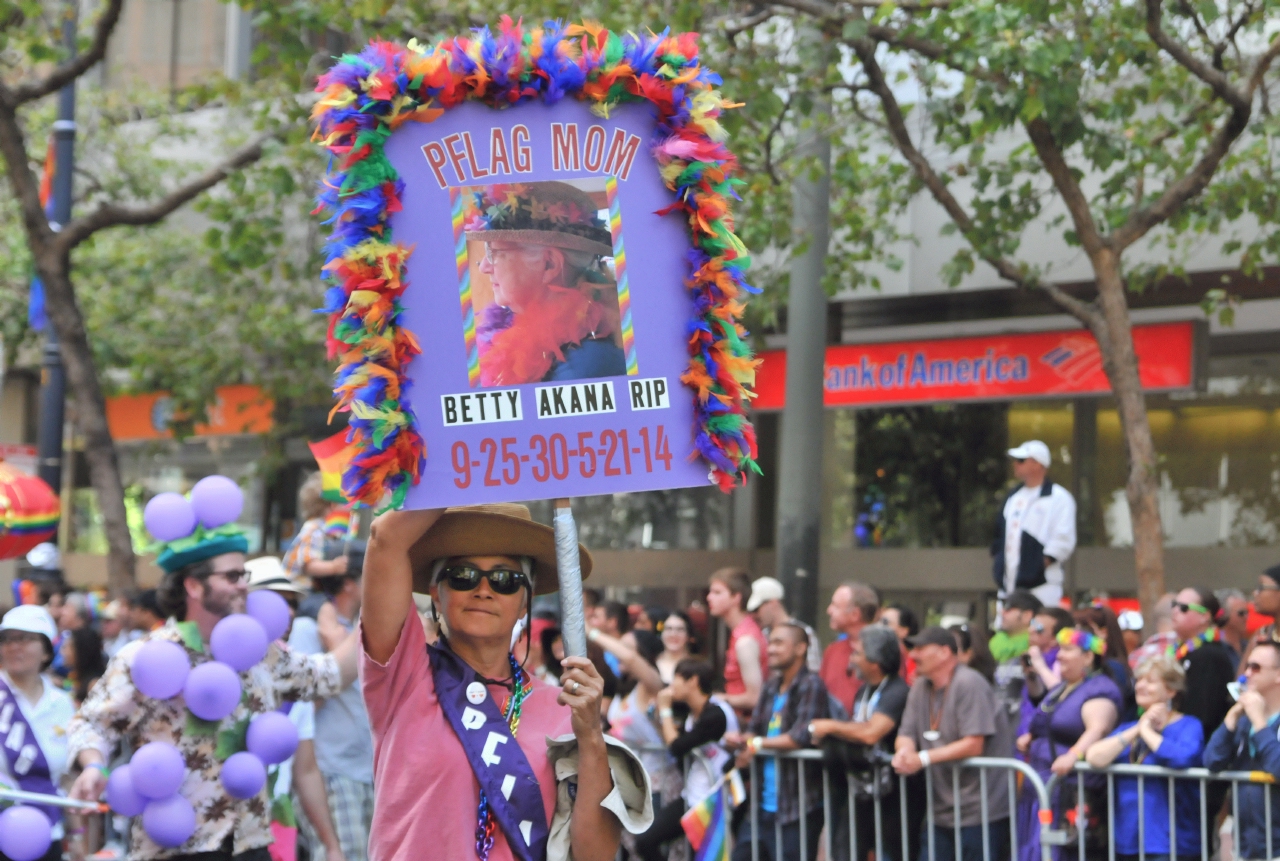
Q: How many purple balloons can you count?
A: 12